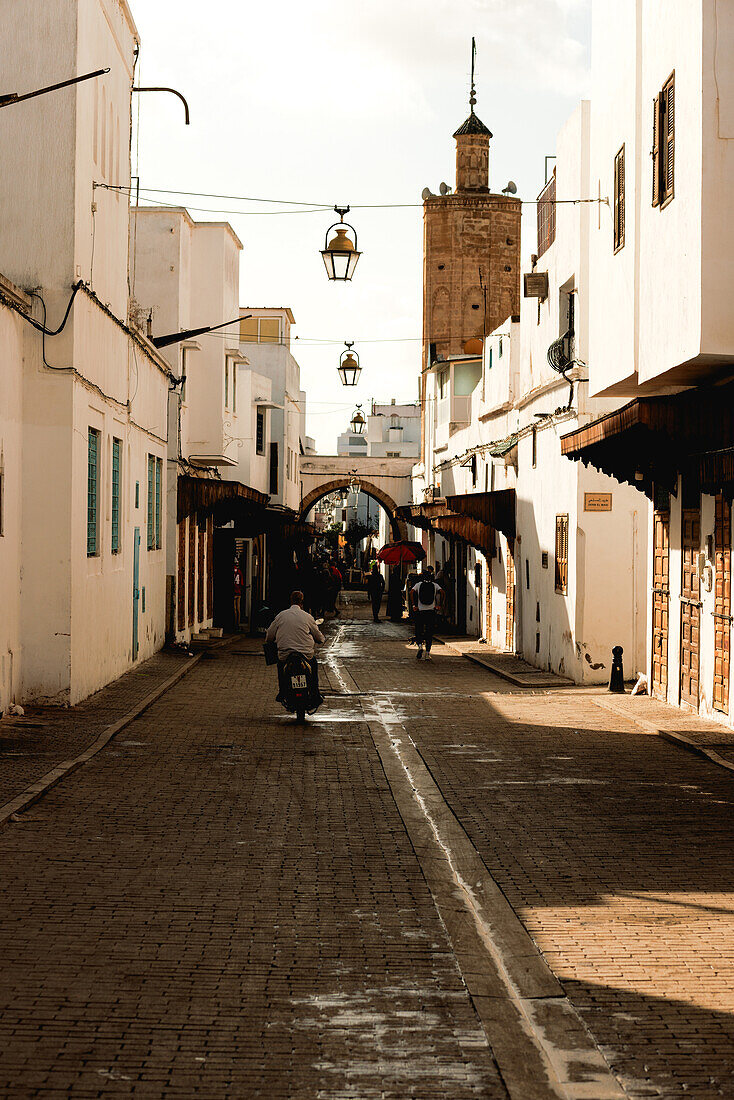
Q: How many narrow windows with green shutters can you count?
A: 4